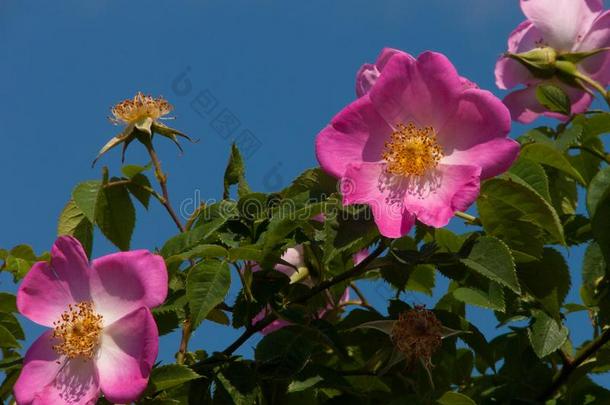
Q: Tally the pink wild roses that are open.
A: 3